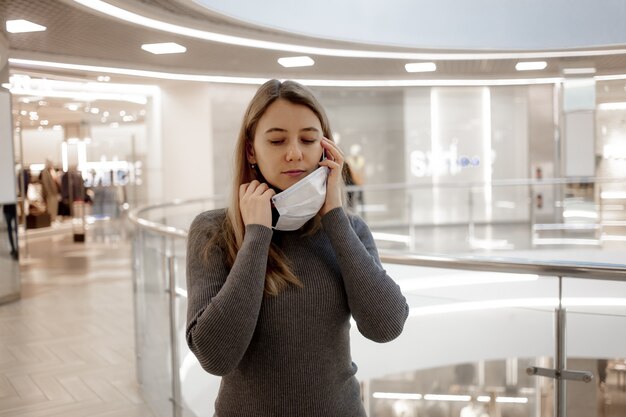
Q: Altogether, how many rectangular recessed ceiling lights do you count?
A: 5